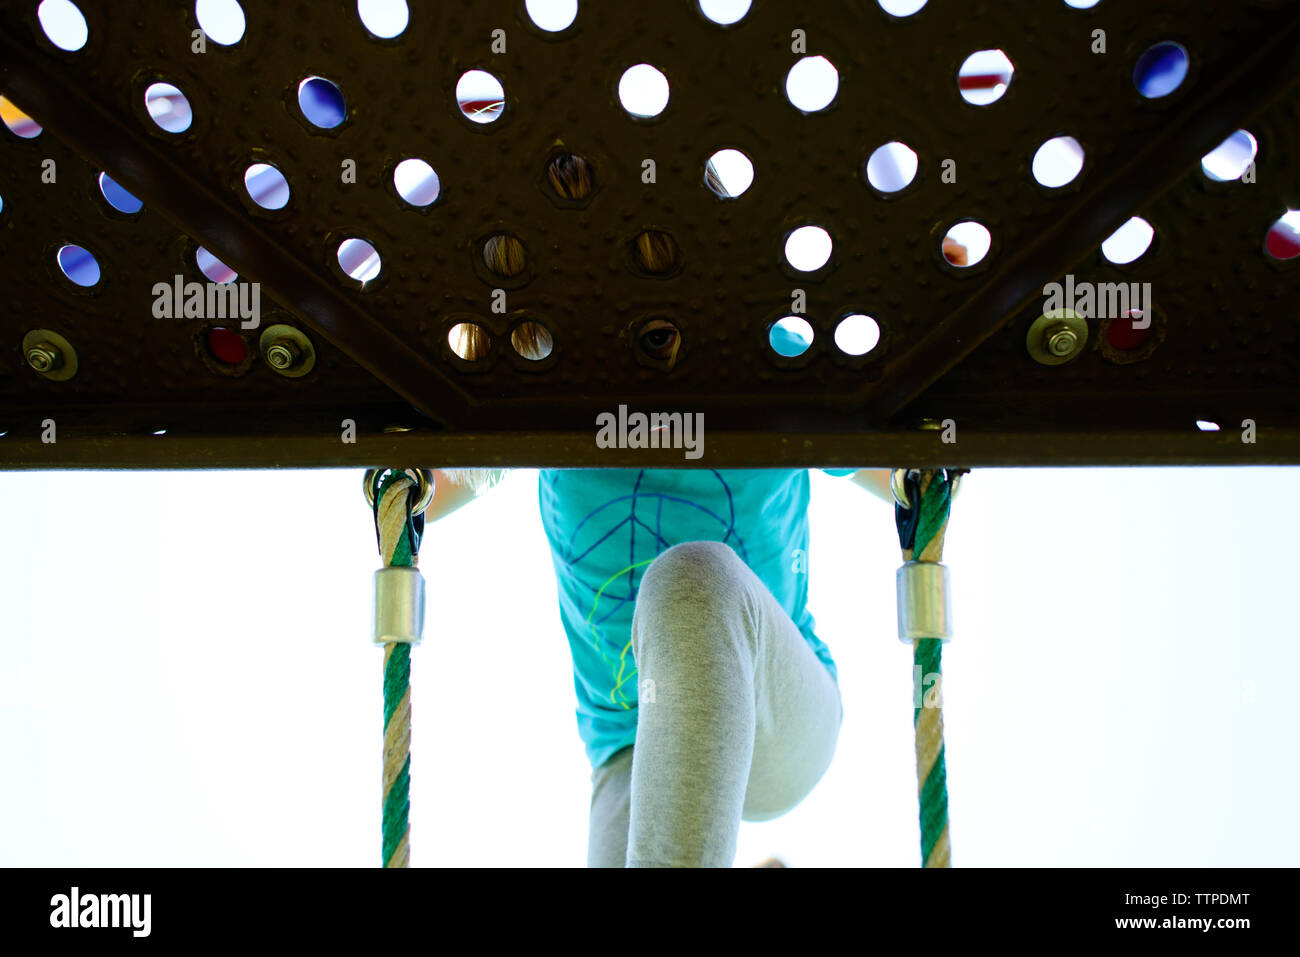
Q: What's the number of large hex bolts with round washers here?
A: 3